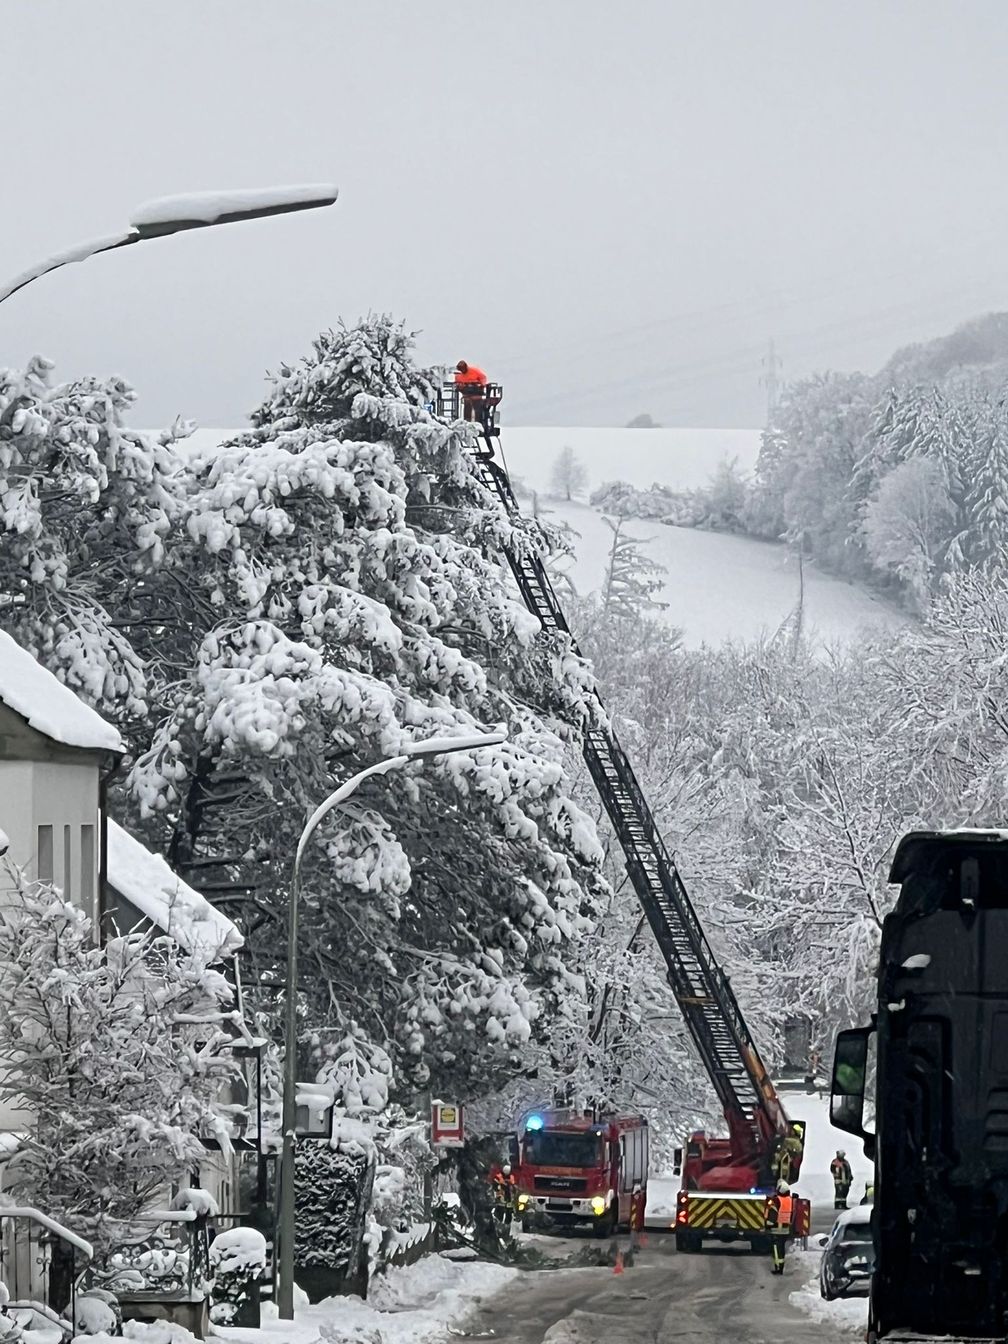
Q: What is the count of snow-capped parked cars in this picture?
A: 1